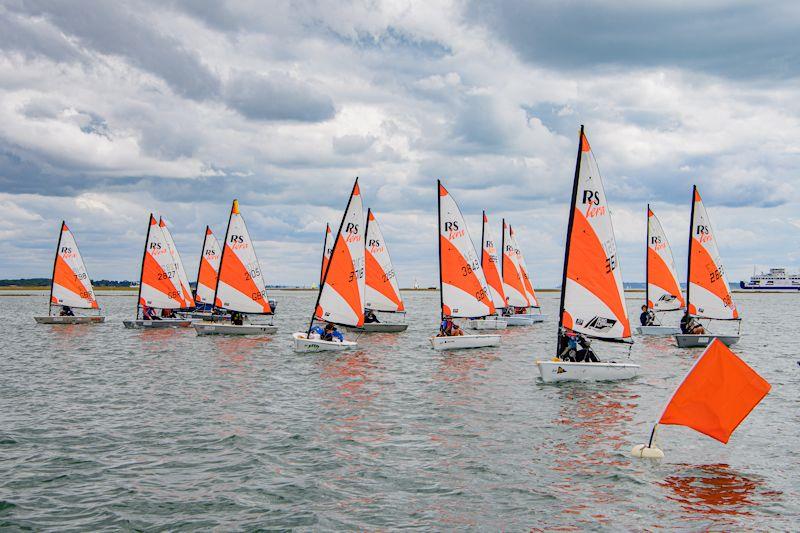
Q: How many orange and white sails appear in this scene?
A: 15